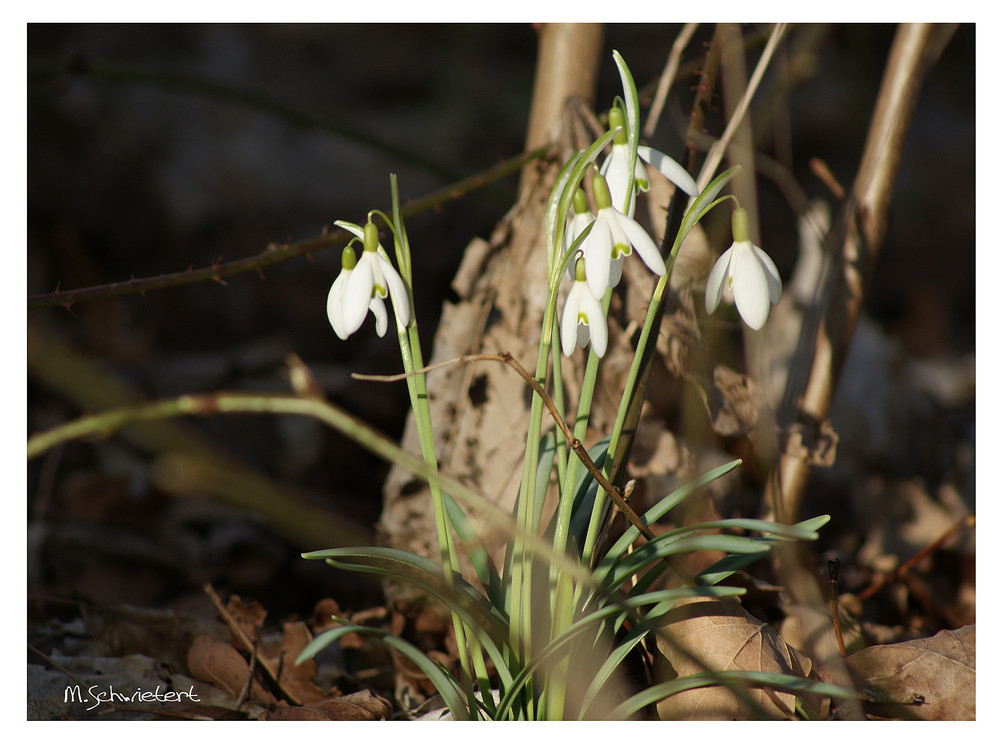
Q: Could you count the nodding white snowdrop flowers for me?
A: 7